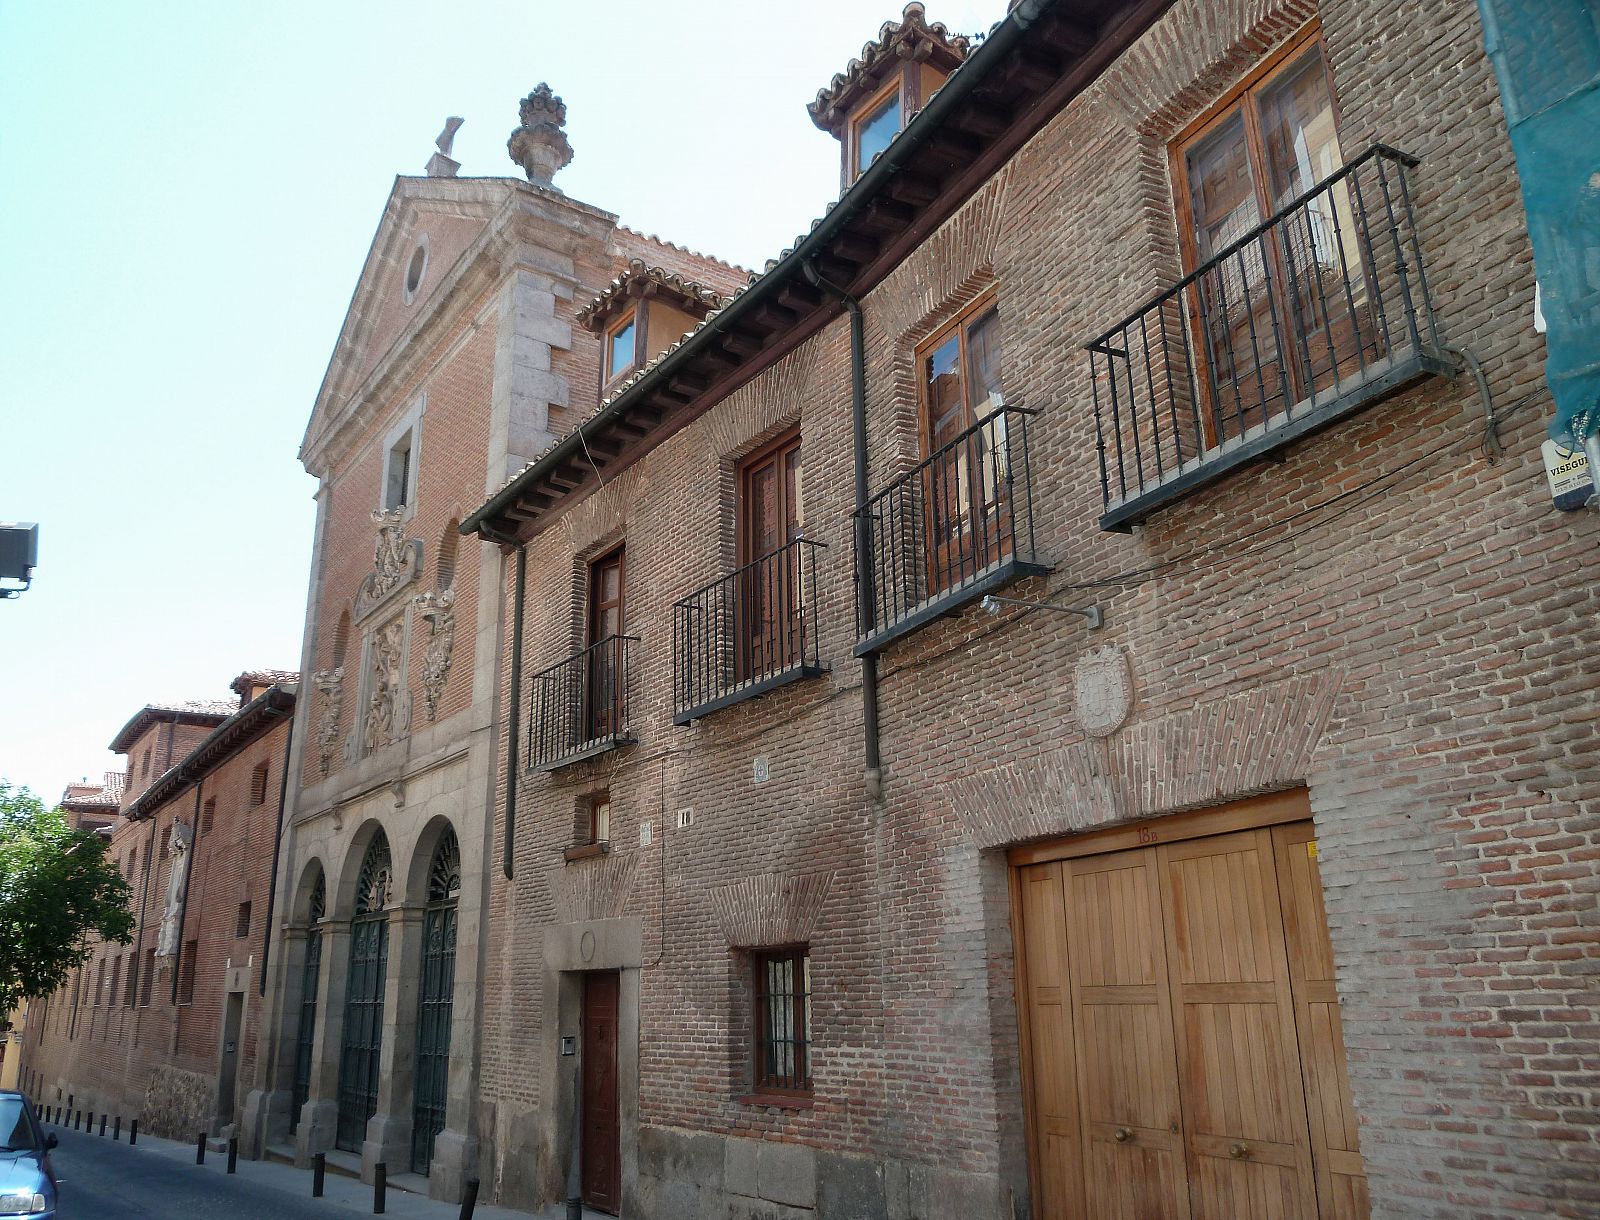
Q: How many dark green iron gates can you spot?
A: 3